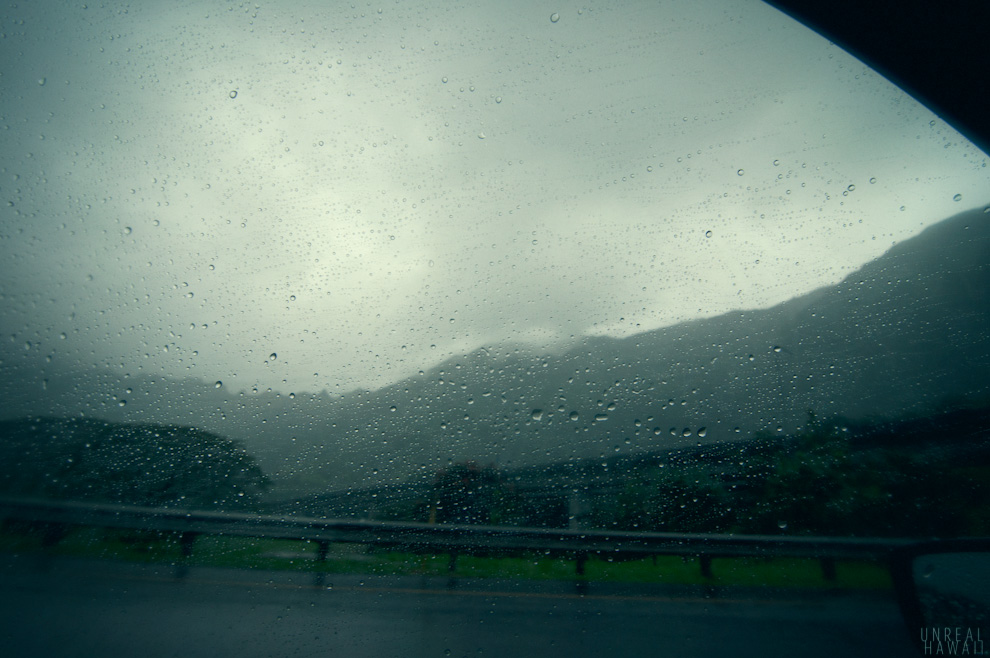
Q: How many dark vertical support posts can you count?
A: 7